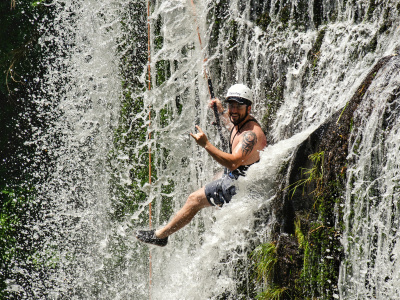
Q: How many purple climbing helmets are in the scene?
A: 0